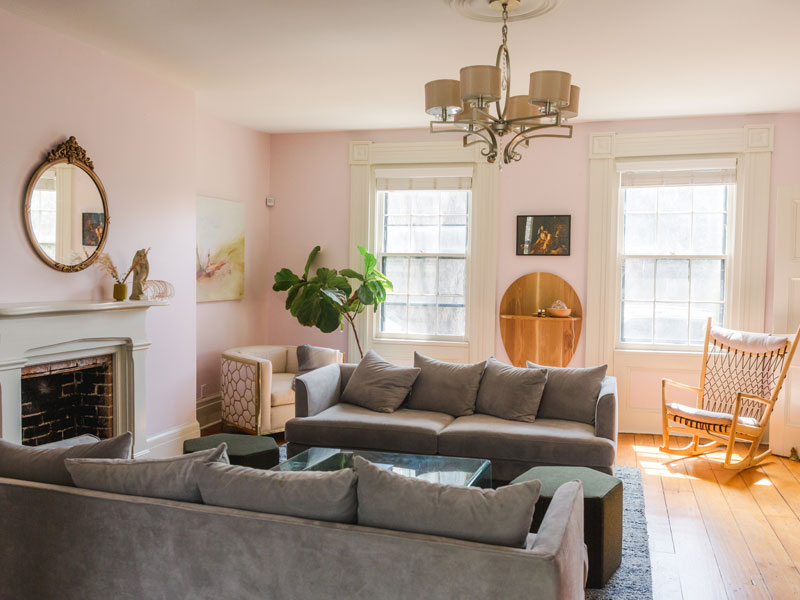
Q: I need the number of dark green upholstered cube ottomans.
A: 2